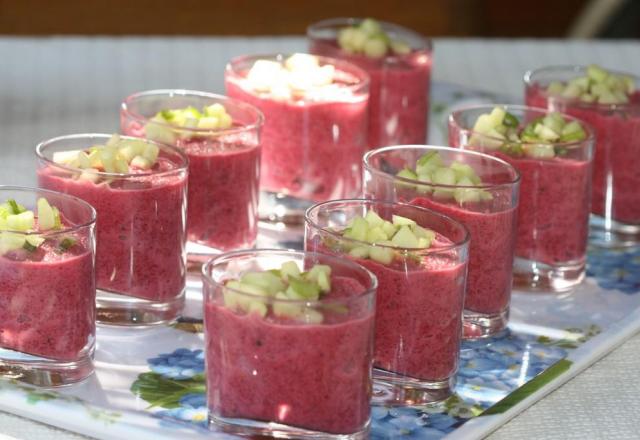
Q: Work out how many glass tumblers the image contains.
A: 10